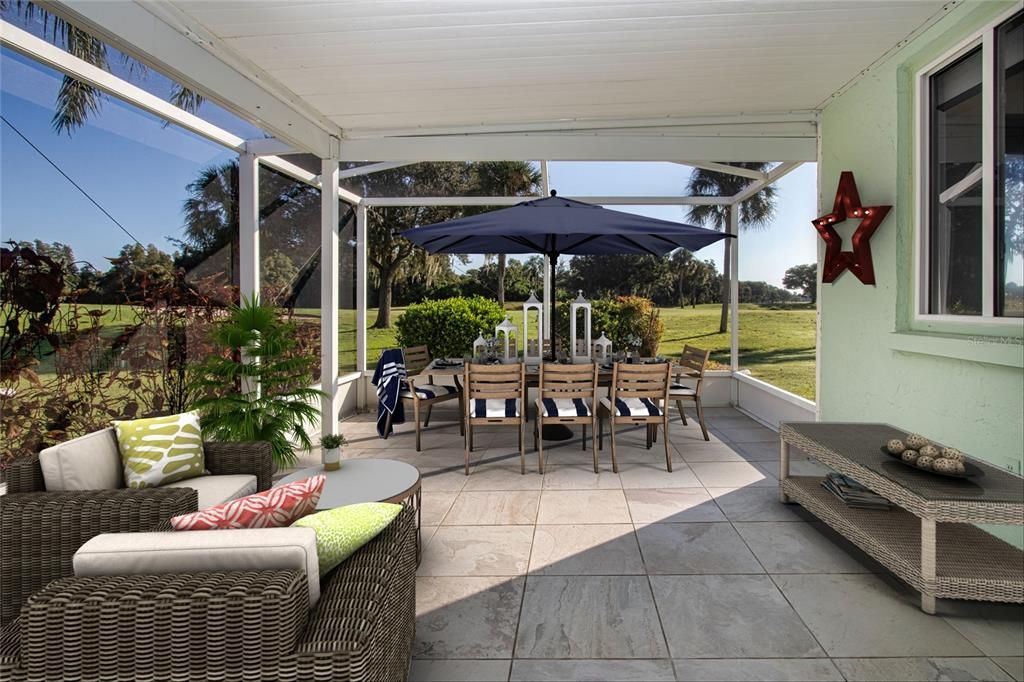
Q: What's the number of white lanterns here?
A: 5